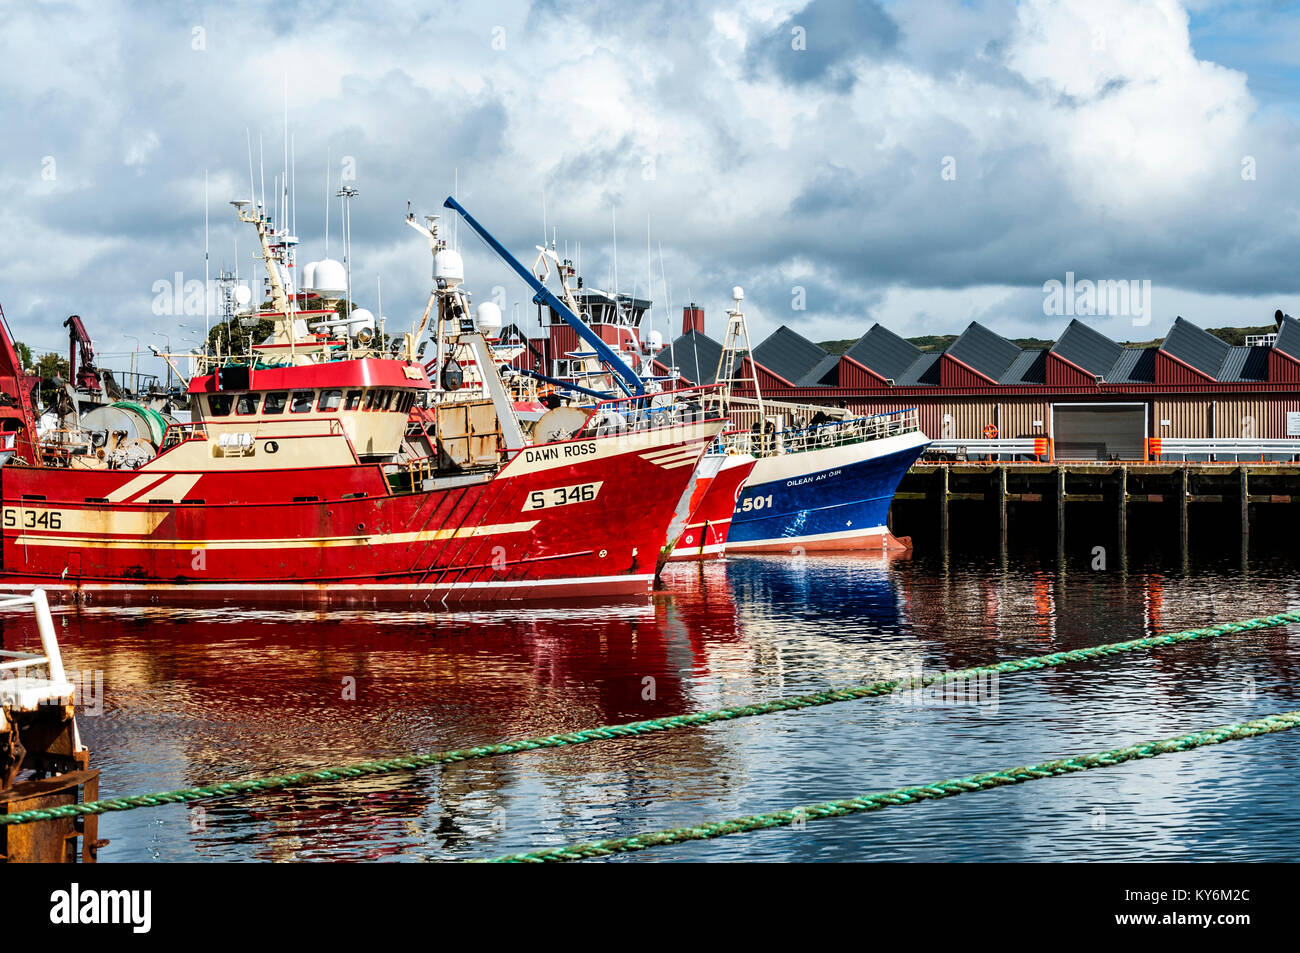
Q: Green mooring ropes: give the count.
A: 2